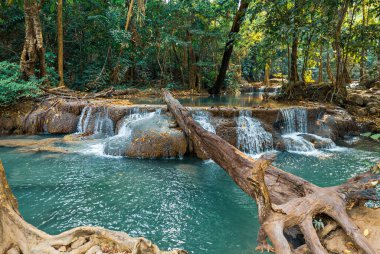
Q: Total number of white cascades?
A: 5